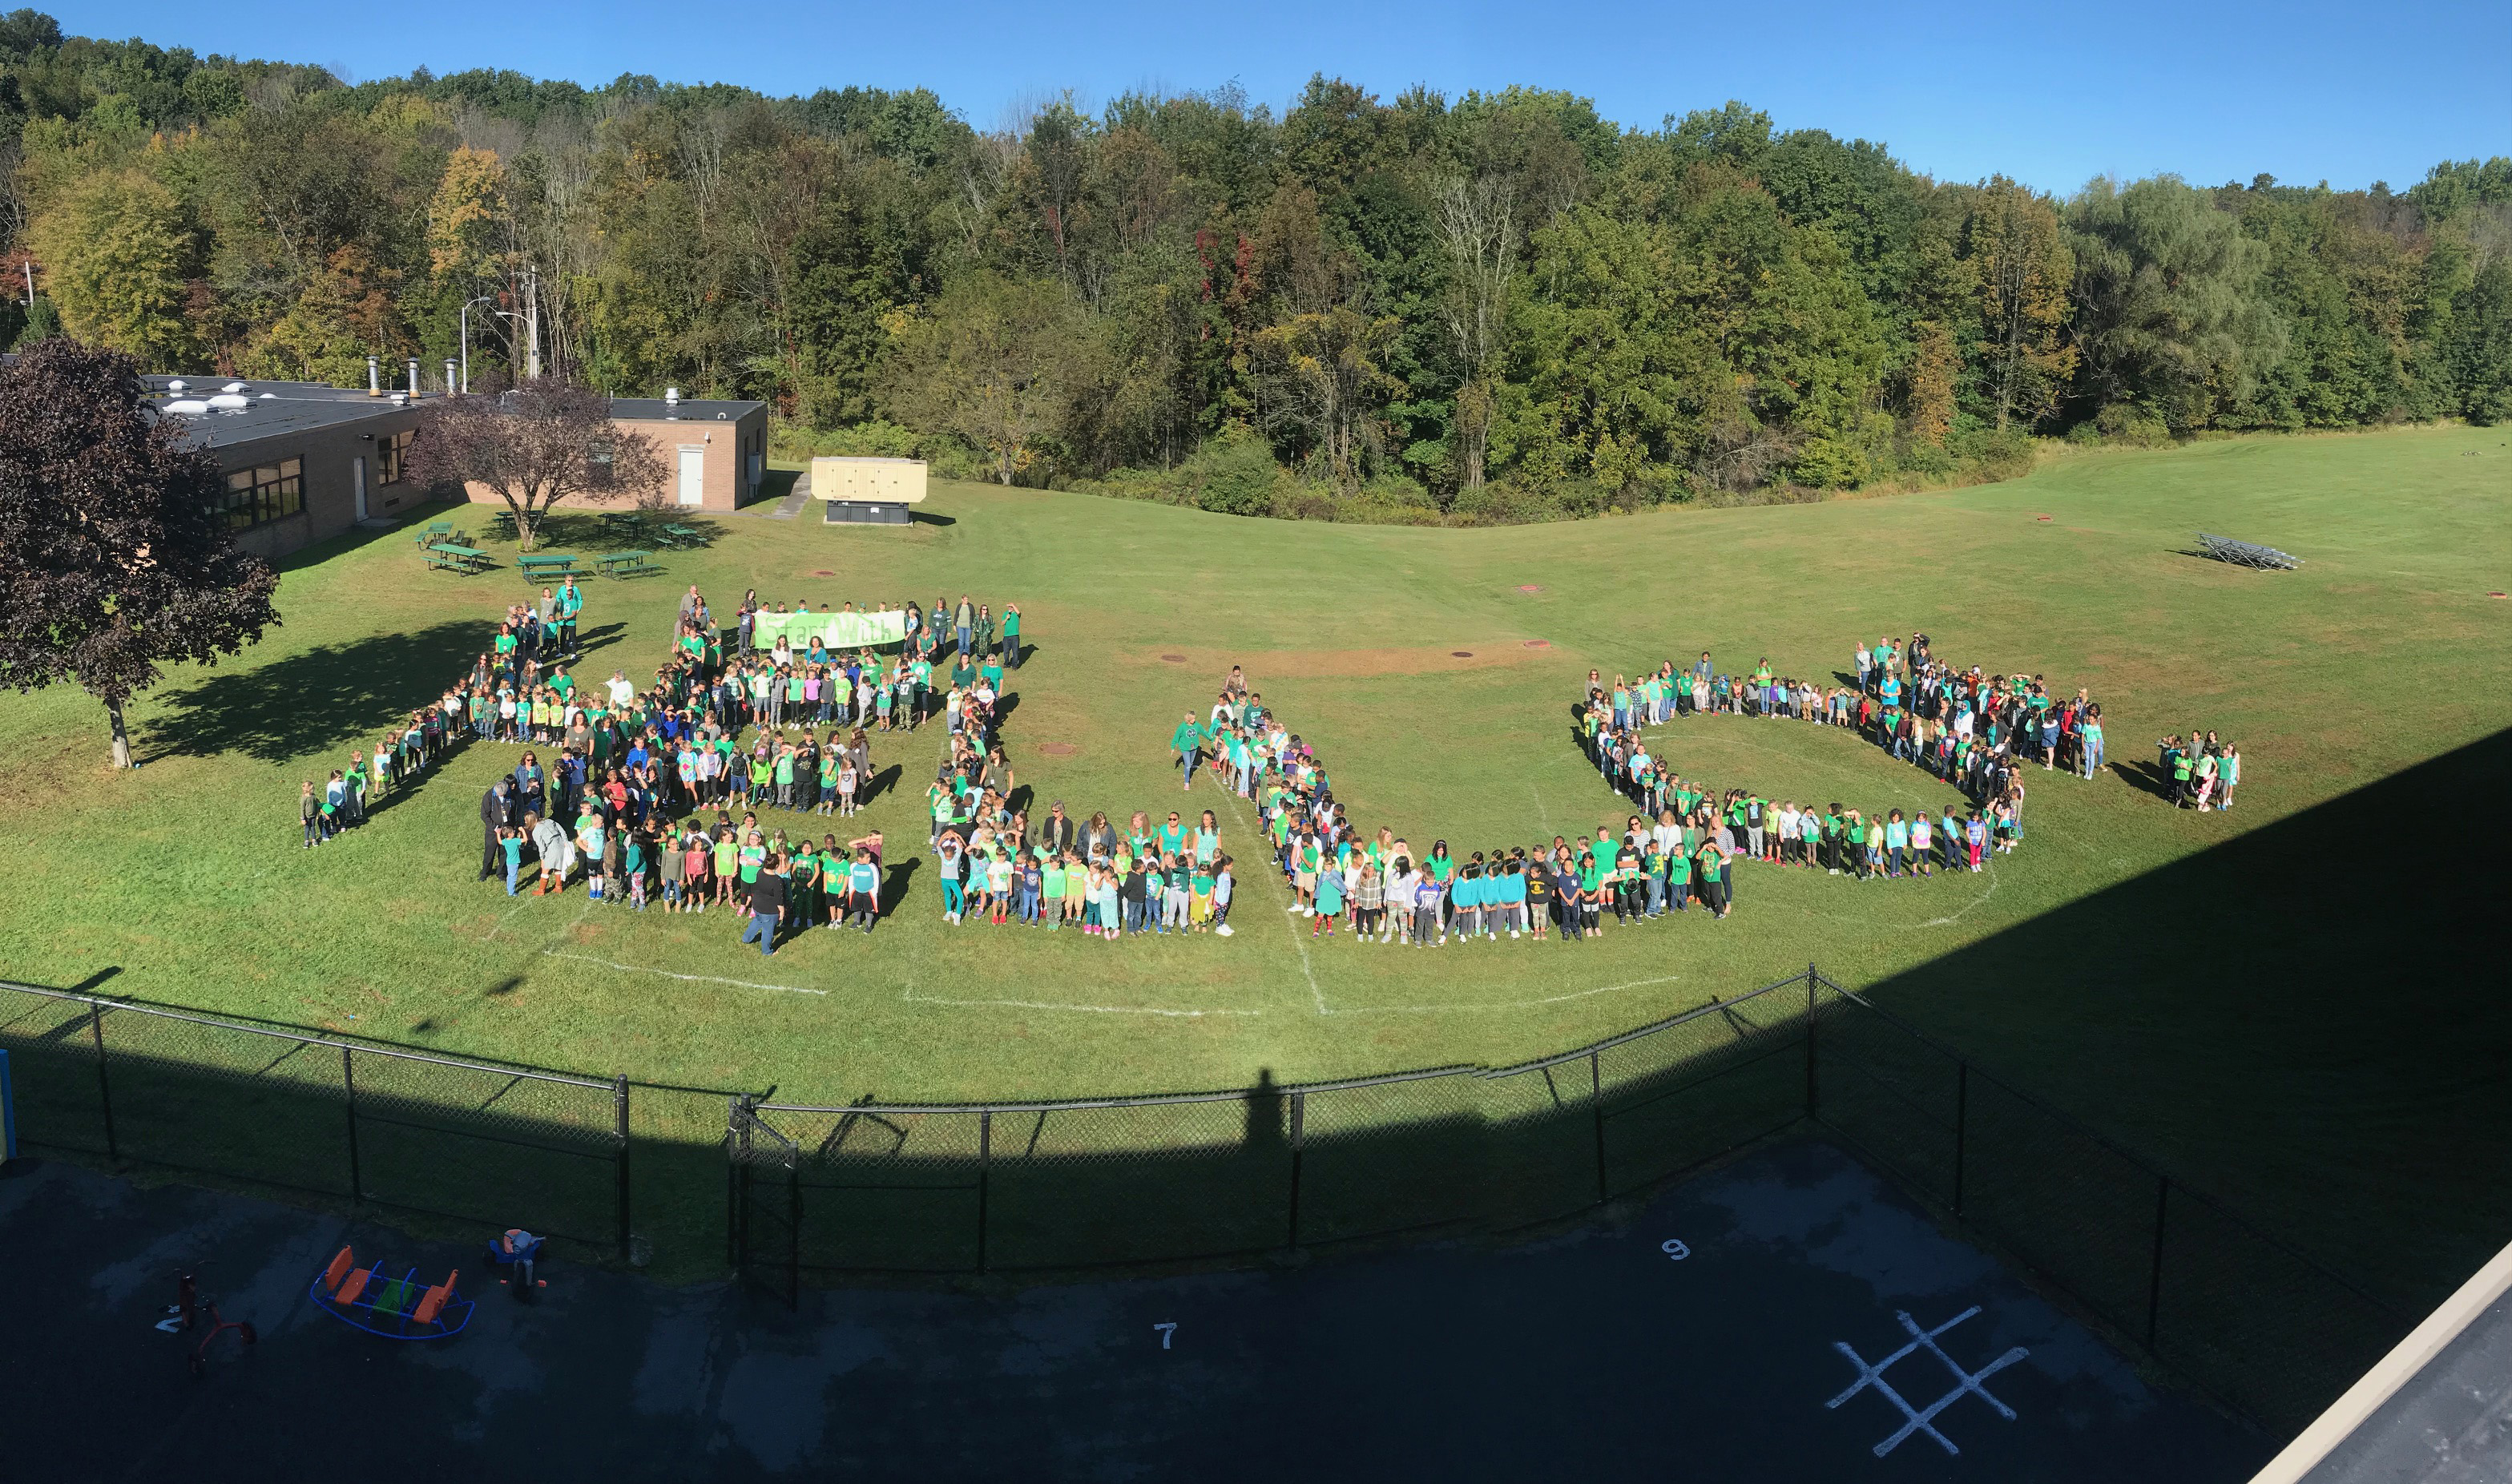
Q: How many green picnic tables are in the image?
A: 7